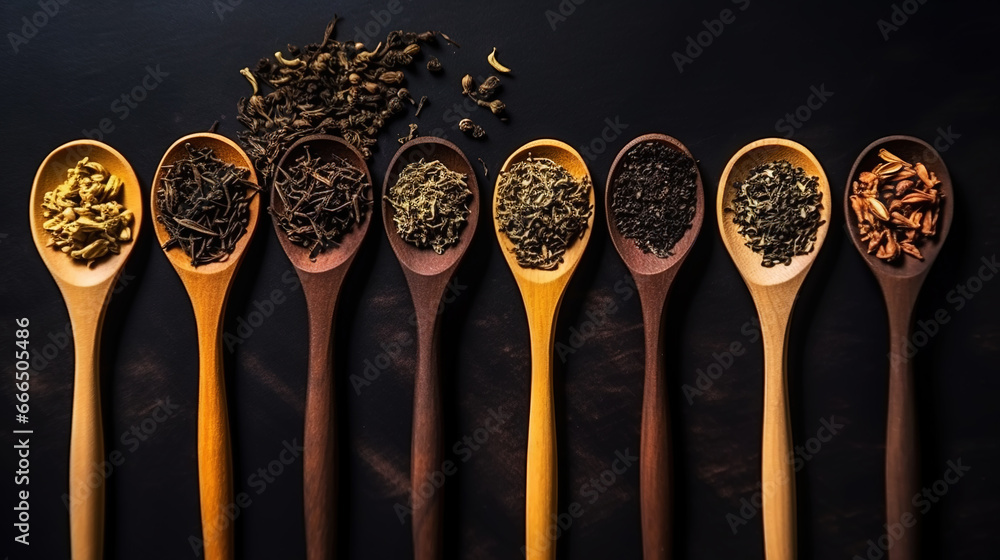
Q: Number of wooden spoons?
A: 8